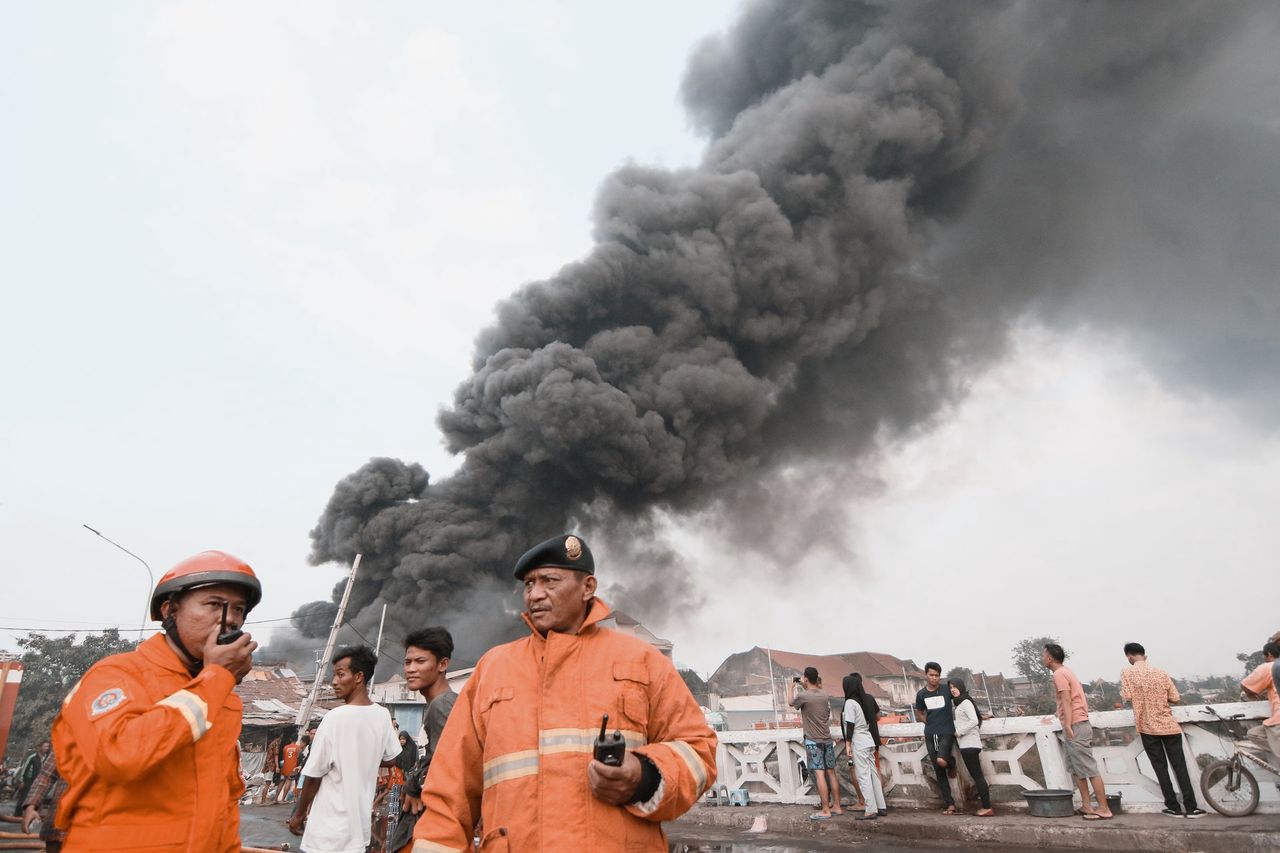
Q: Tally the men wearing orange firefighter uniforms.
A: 2